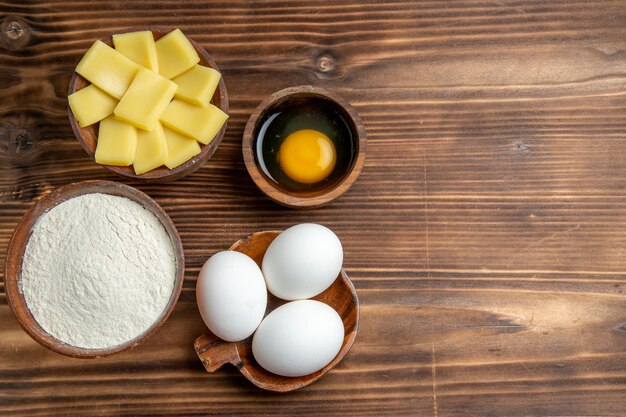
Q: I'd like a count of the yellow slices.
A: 10